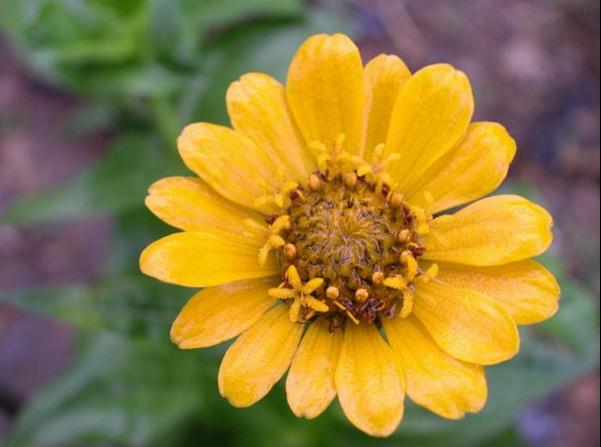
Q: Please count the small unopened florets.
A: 9